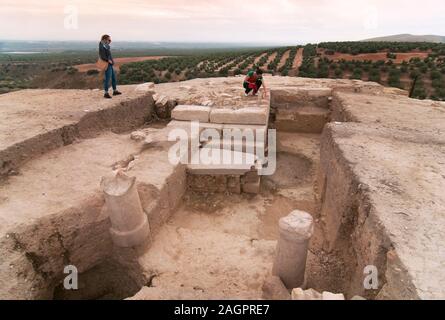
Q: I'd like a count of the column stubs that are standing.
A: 2